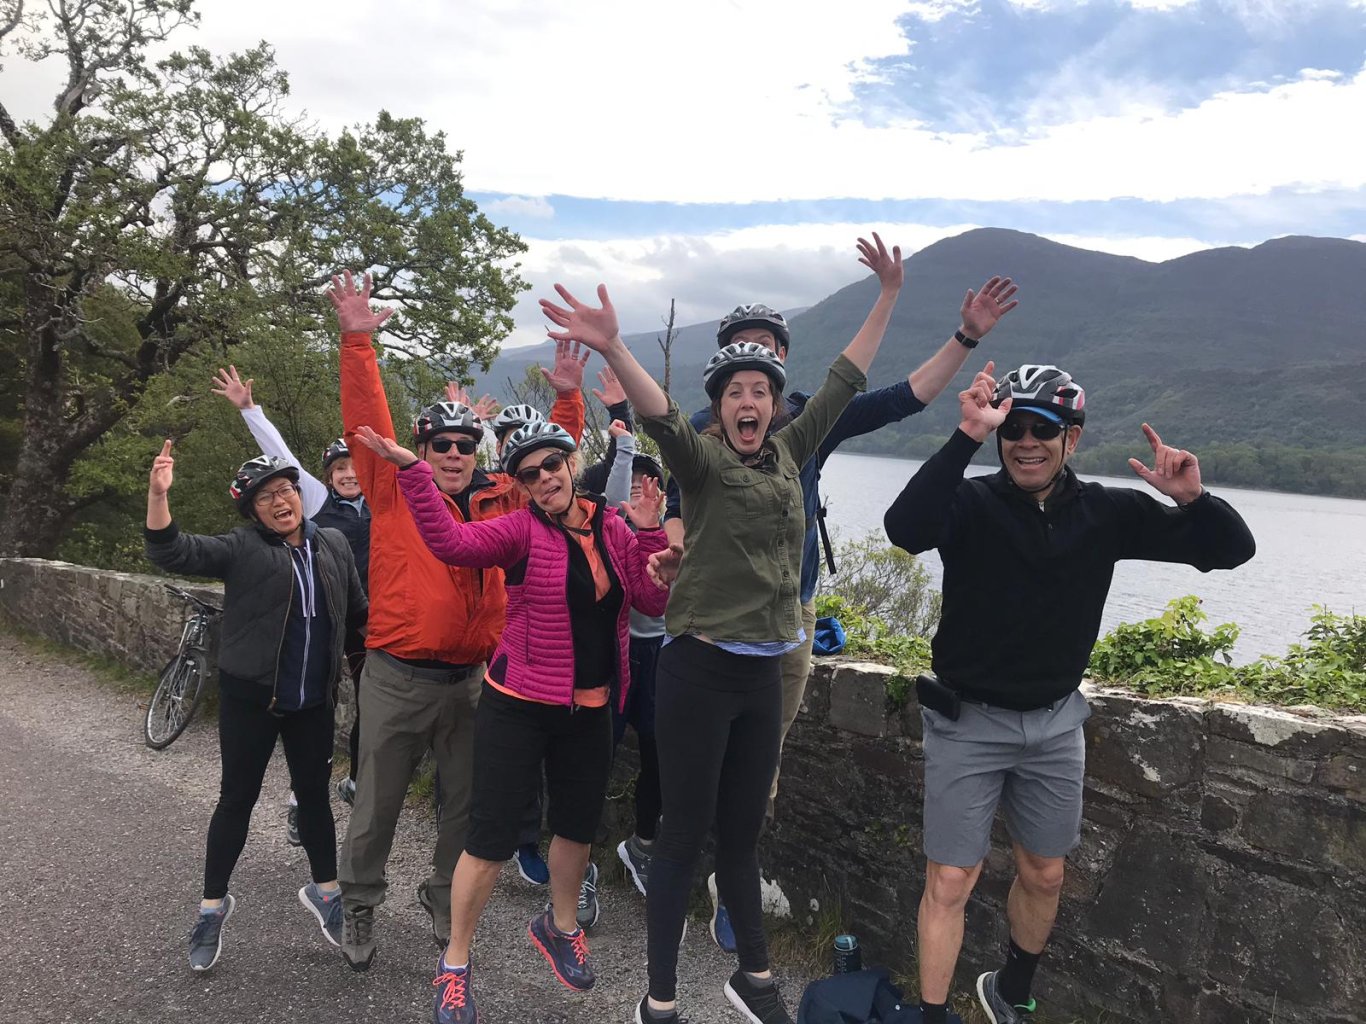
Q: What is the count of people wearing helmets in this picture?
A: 9